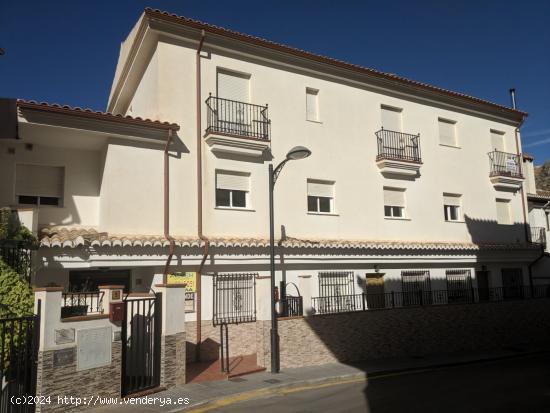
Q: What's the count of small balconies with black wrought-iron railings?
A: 3